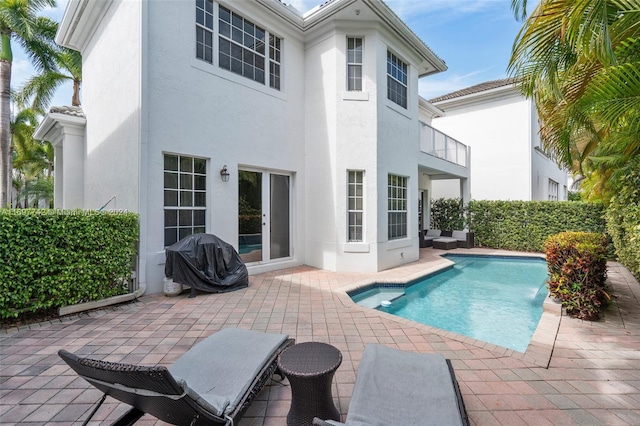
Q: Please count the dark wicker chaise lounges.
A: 2